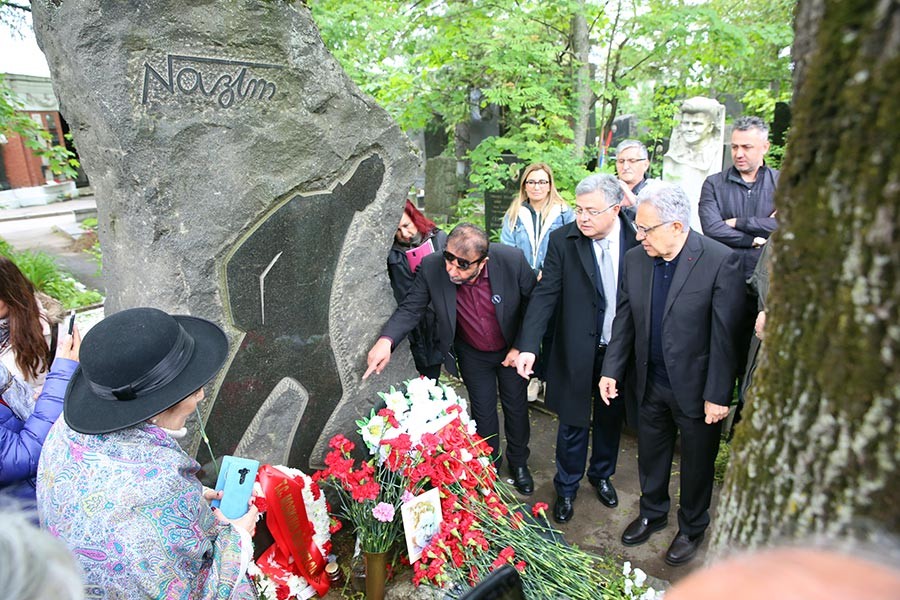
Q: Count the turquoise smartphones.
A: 1